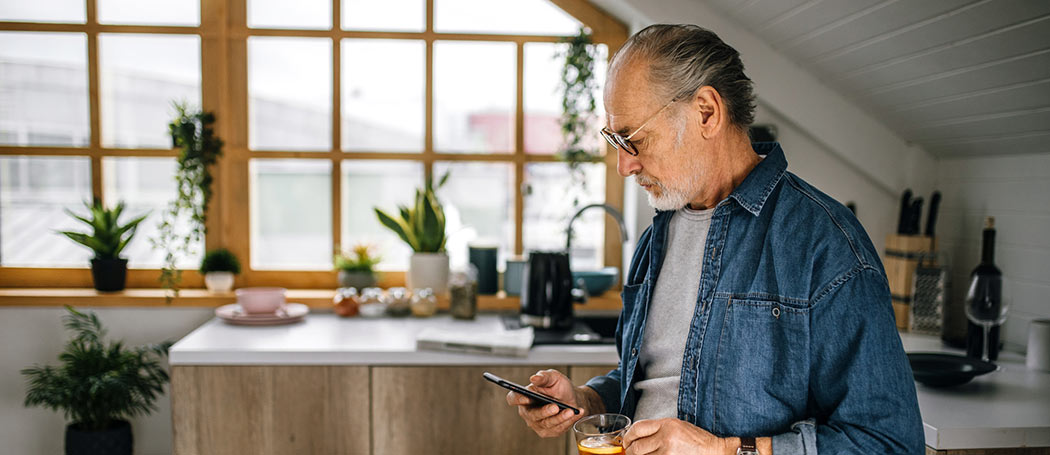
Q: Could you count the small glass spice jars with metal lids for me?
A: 4